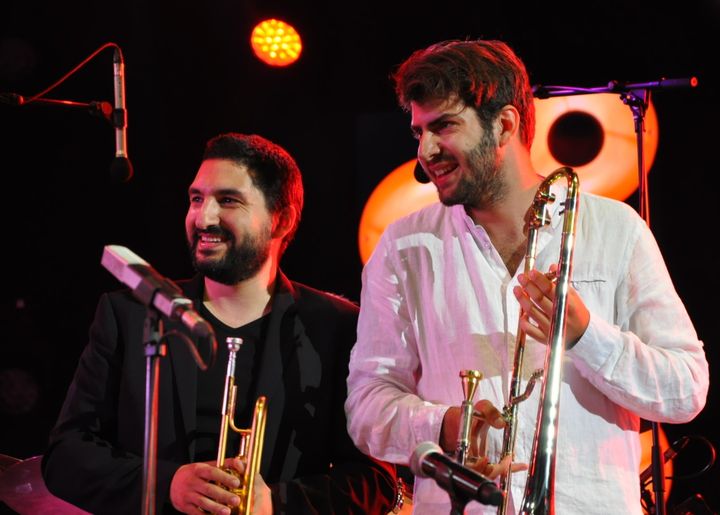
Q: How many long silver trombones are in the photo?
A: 1